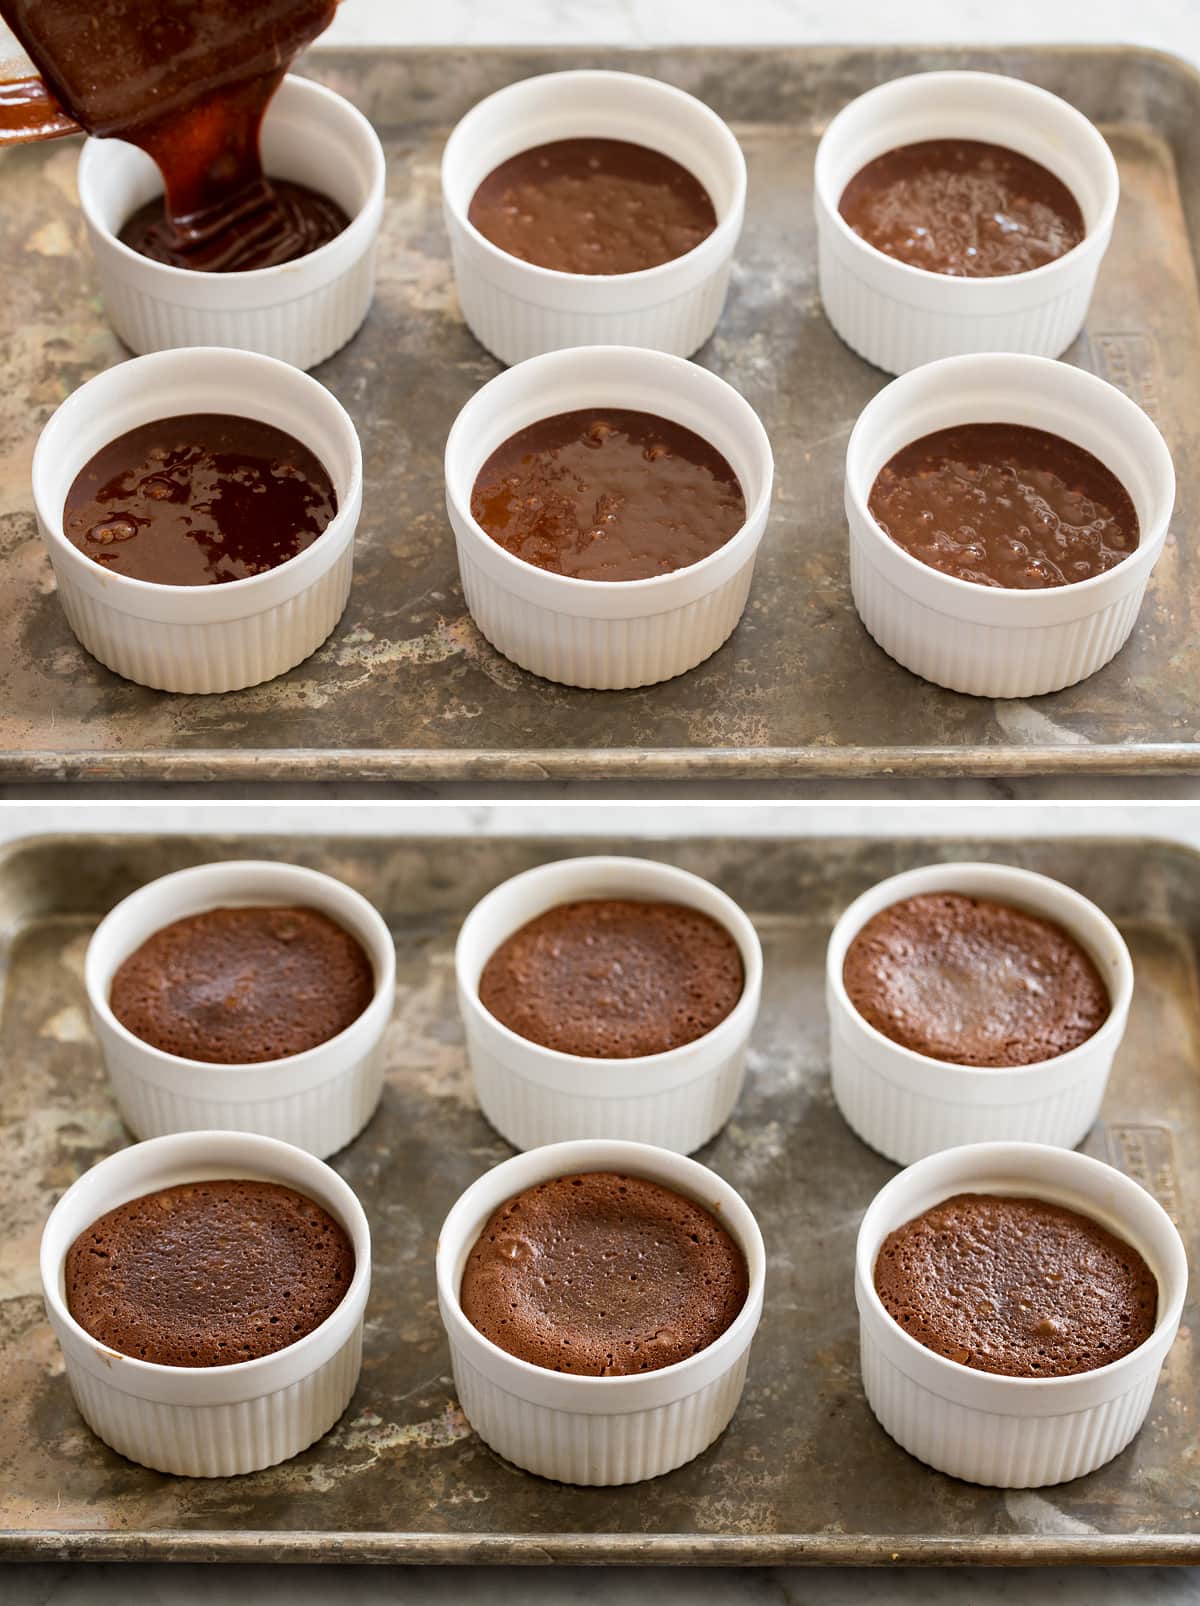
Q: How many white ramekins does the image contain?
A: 12